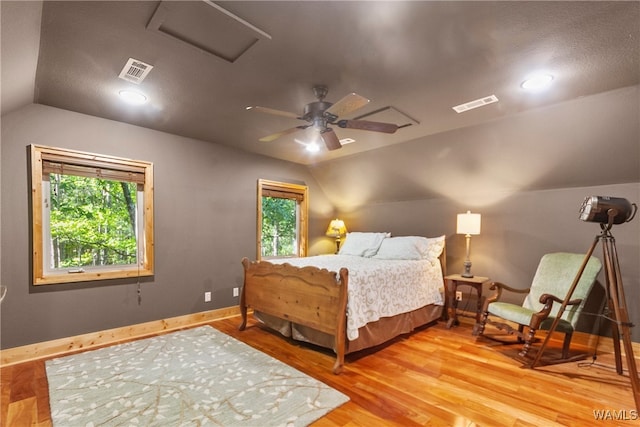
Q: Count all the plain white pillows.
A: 2